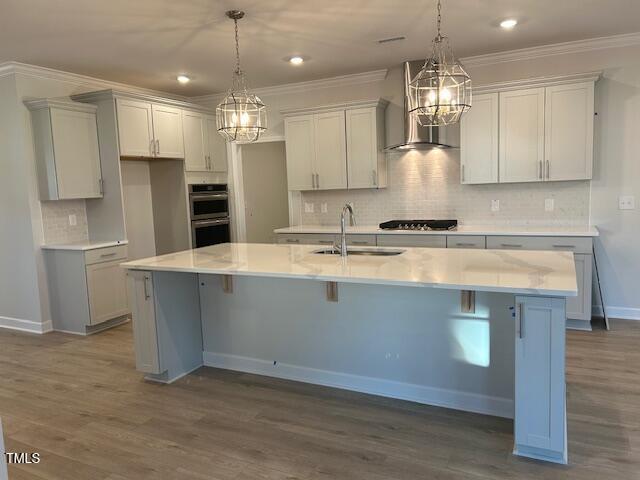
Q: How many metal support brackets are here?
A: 3